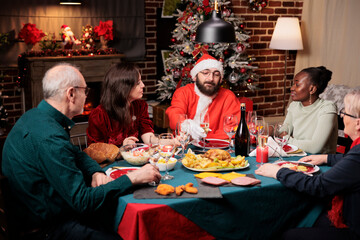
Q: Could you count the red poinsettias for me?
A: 2